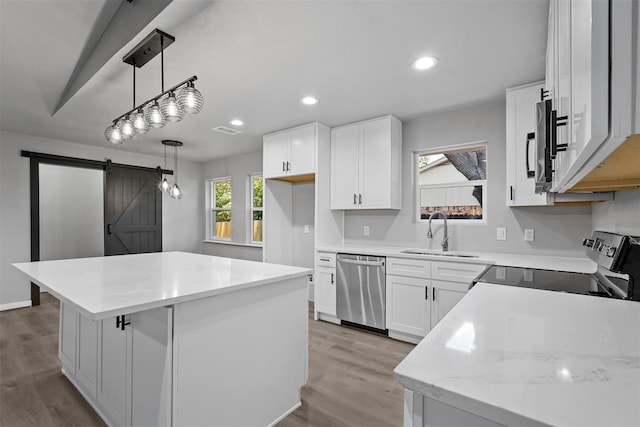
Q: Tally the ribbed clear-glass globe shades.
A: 6